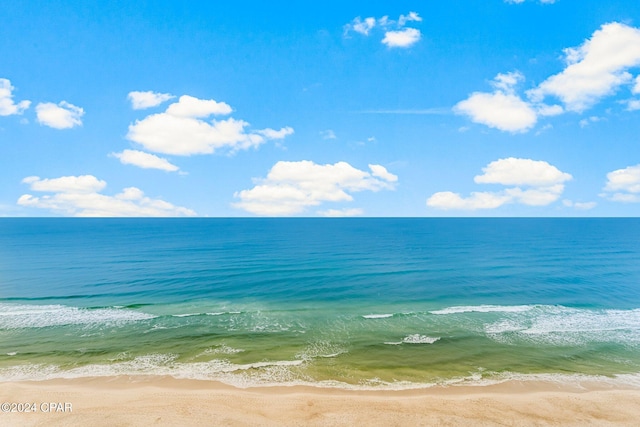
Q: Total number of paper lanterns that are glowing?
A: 0